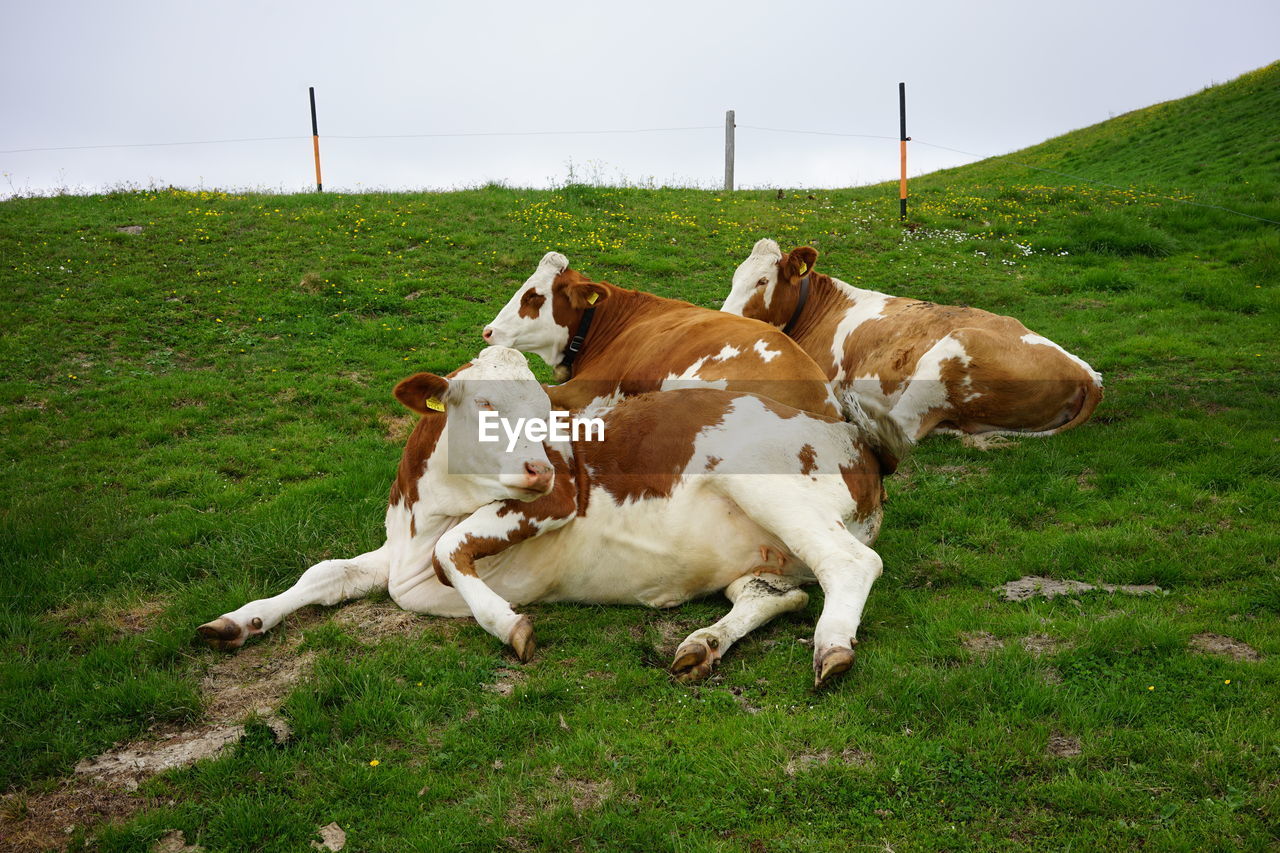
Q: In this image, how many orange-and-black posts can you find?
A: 2